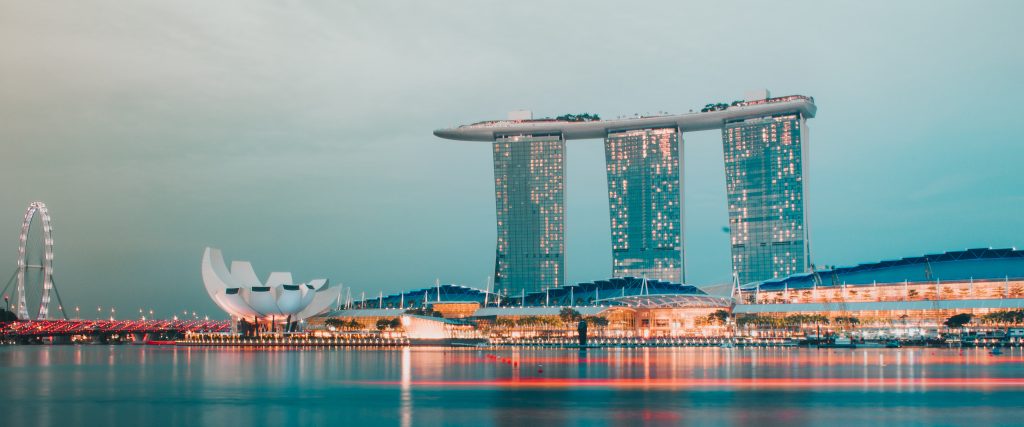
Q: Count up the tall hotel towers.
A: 3